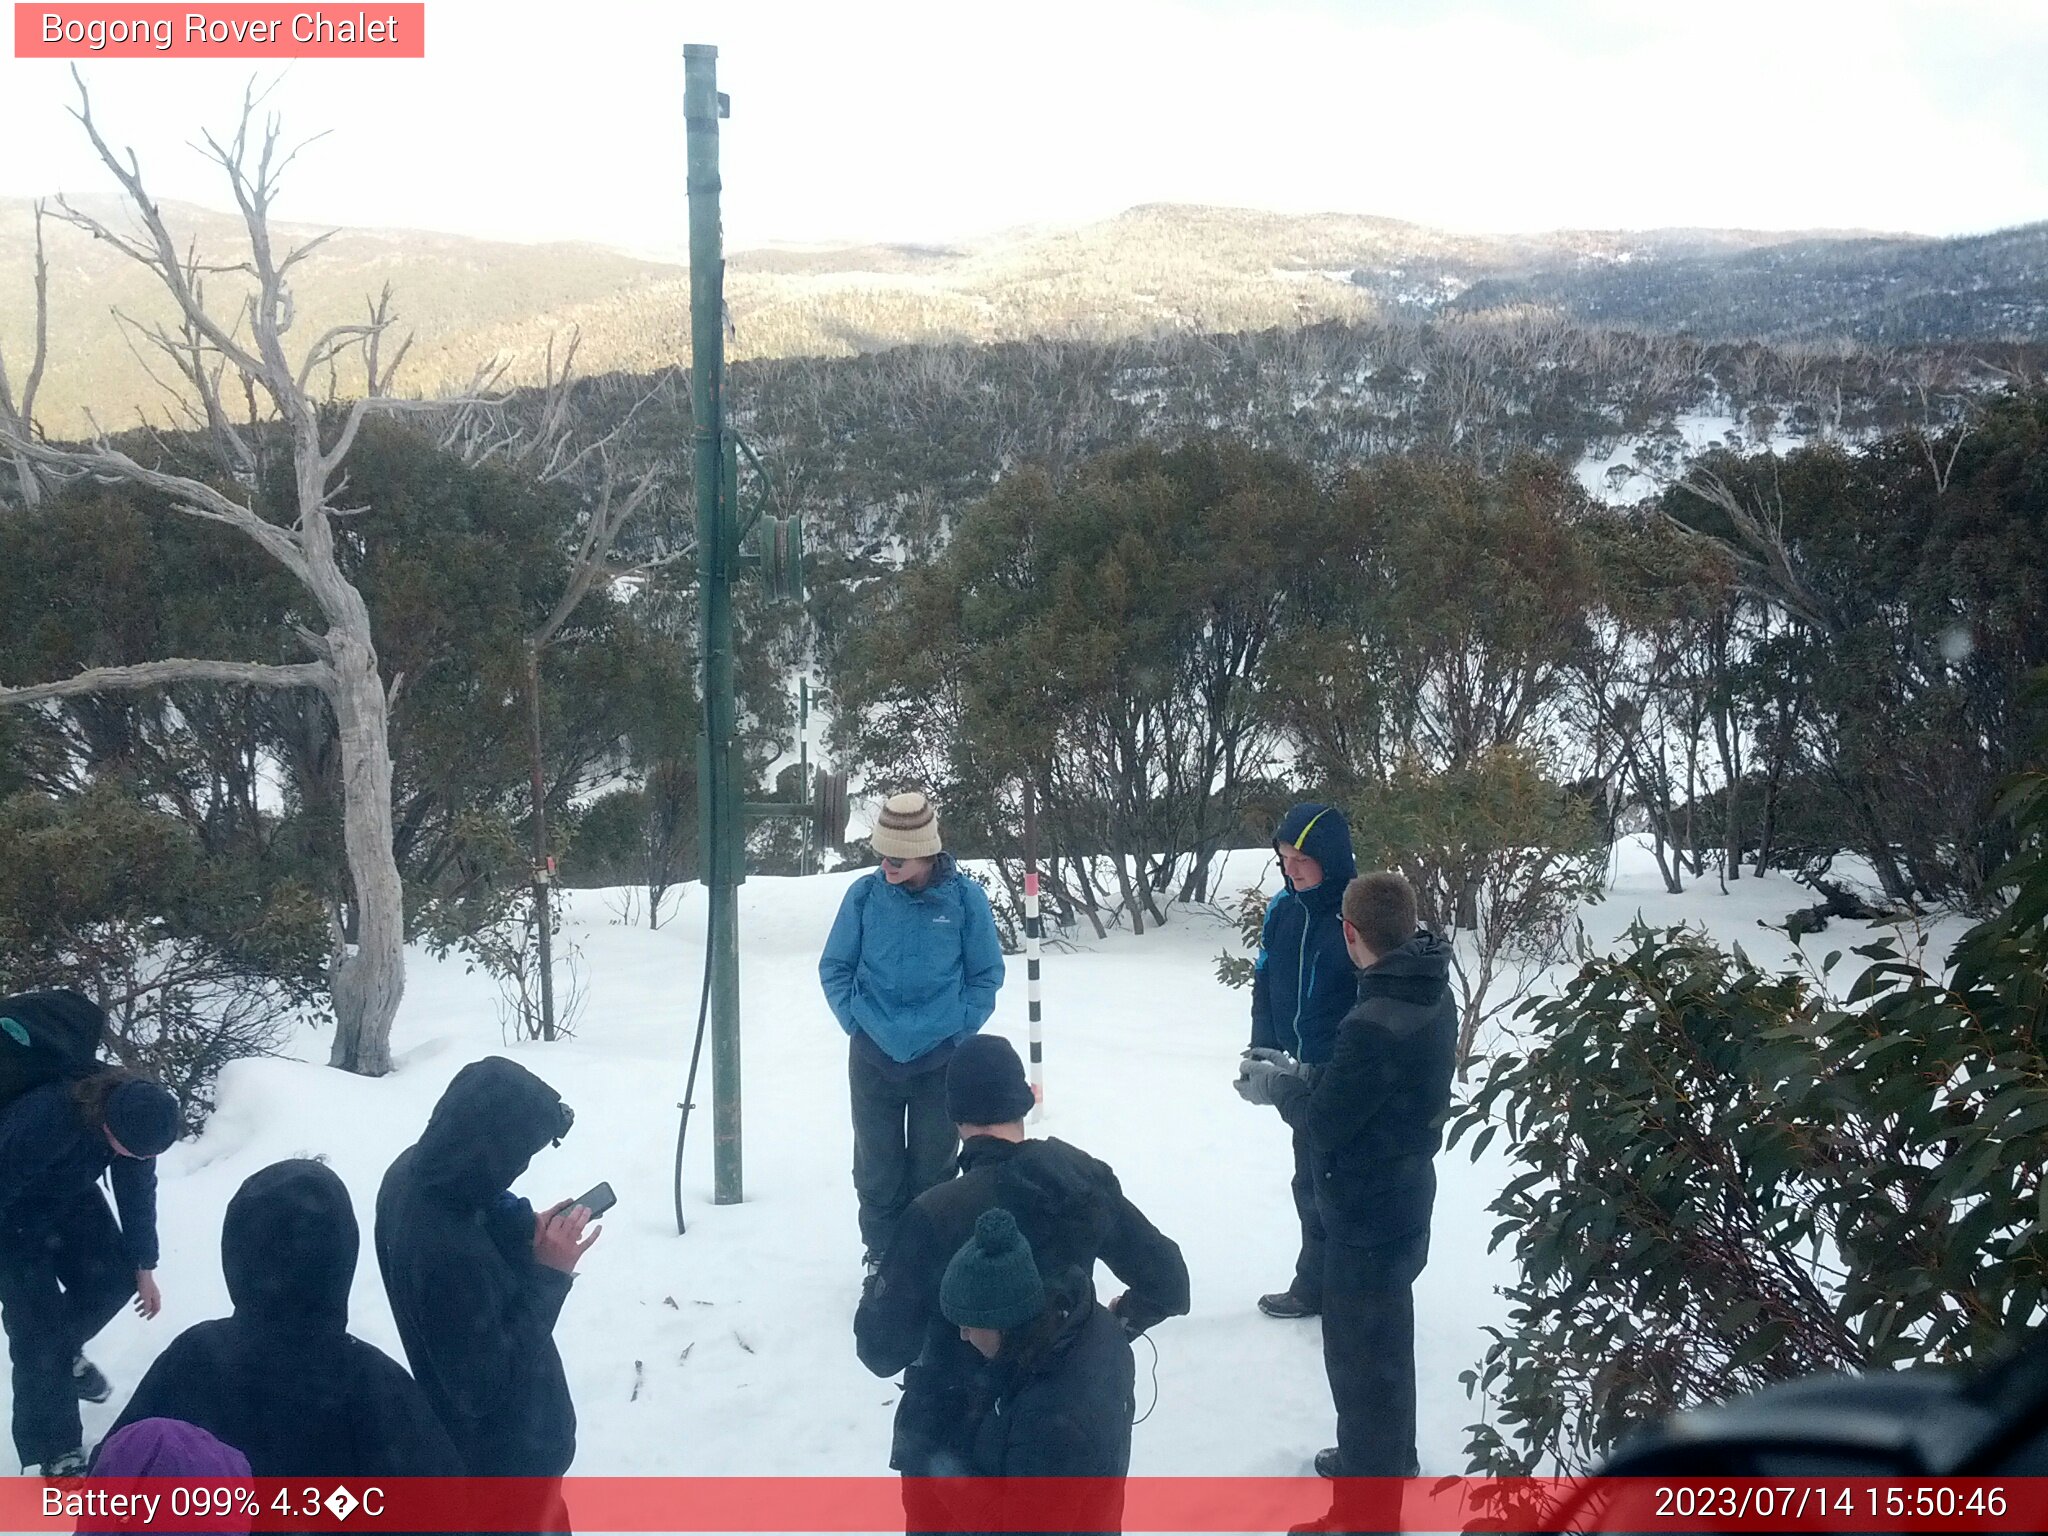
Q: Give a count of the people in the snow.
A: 9